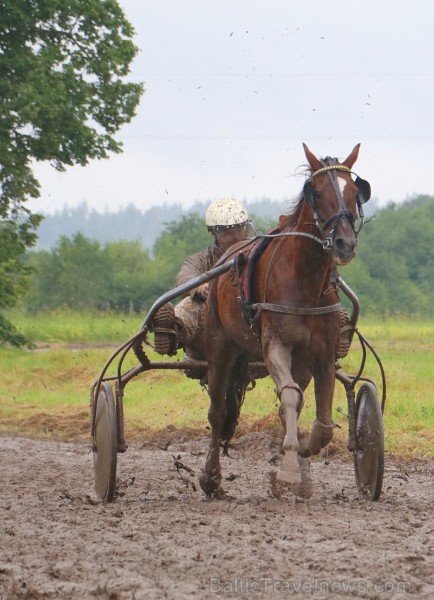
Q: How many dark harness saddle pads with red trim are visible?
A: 1